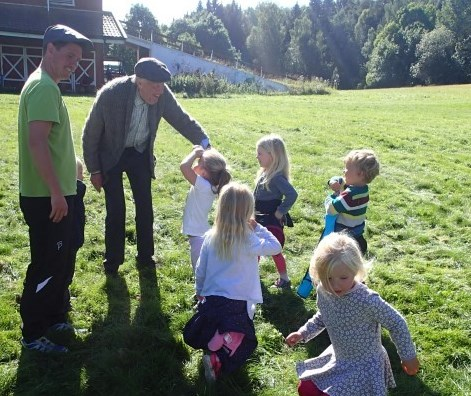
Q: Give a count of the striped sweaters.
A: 1